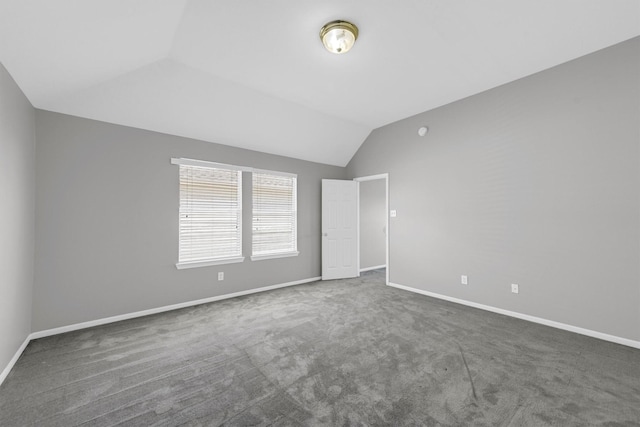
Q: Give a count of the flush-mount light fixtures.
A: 1